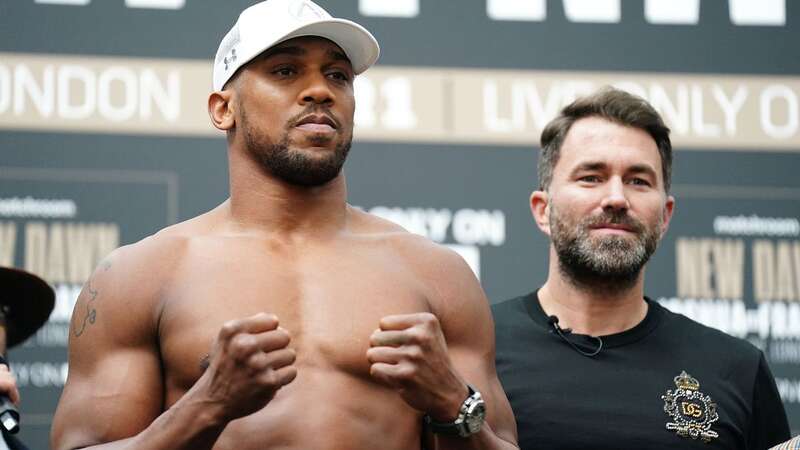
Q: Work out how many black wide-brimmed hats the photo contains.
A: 1